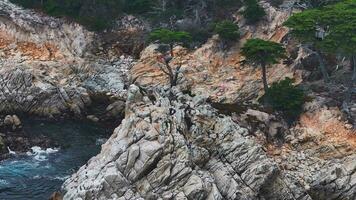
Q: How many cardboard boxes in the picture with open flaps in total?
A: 0